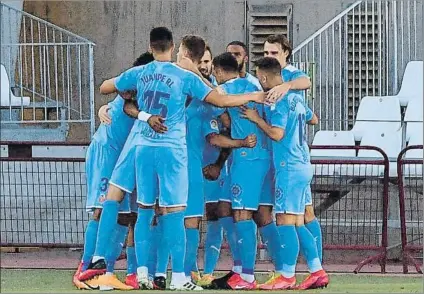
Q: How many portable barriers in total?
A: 3